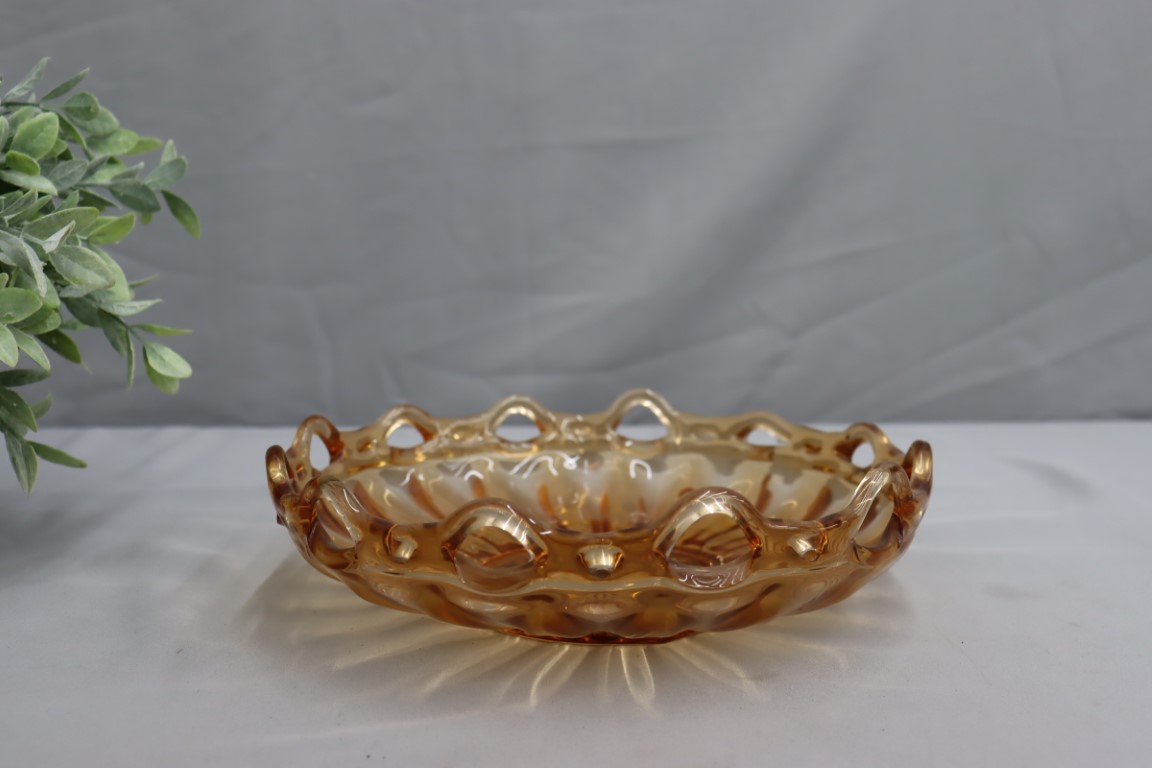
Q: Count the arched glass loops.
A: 12